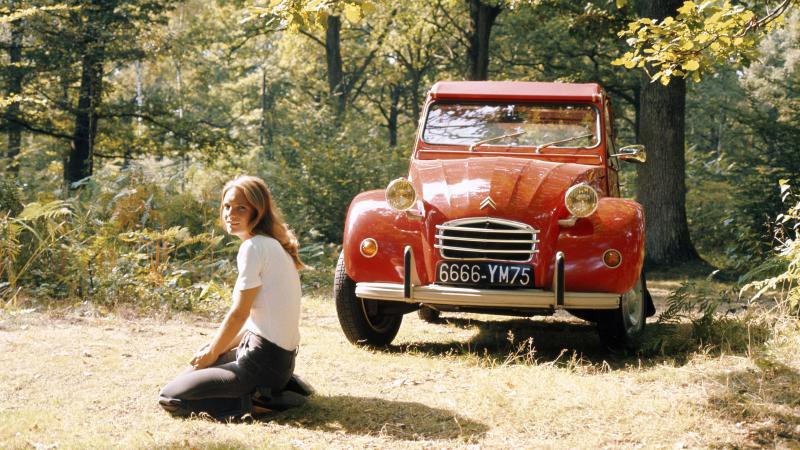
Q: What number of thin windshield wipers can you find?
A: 2